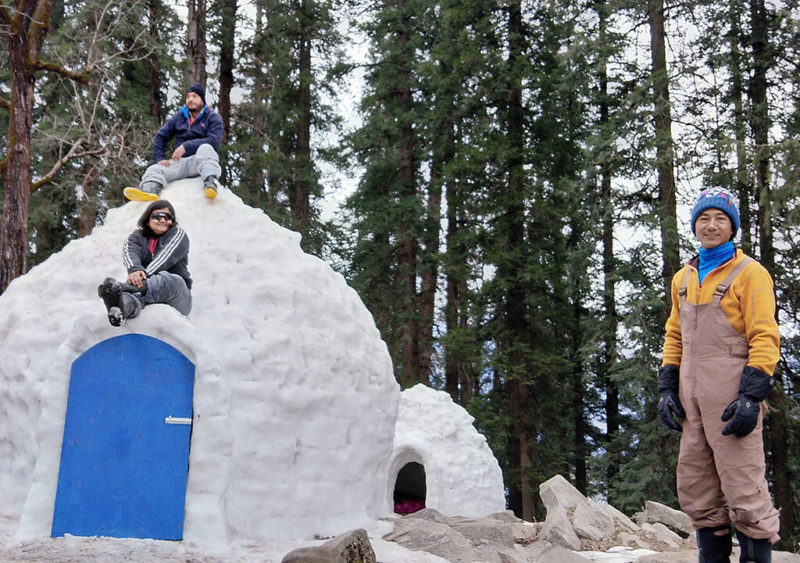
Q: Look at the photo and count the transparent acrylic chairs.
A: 0